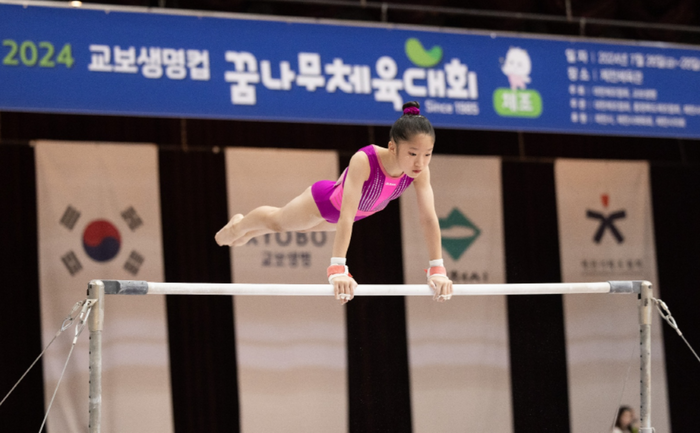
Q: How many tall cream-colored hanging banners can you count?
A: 4